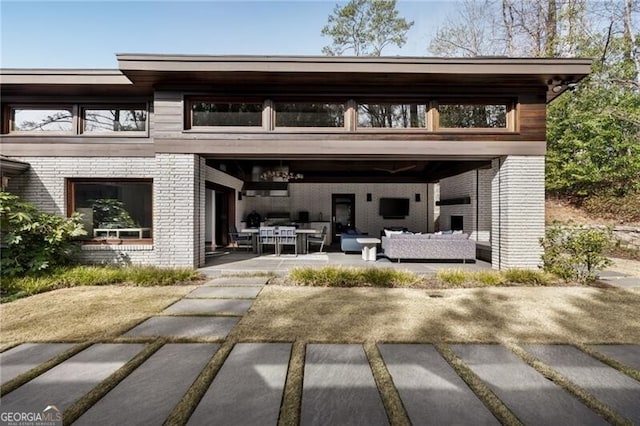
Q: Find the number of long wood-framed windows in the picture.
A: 6